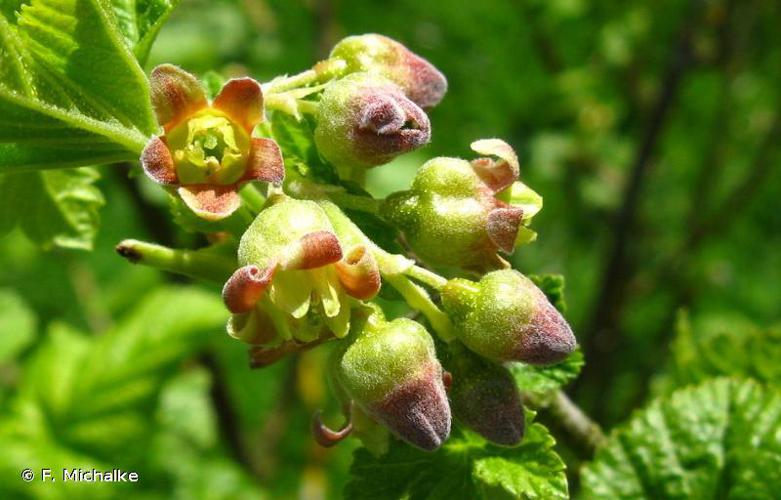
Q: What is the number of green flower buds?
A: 5